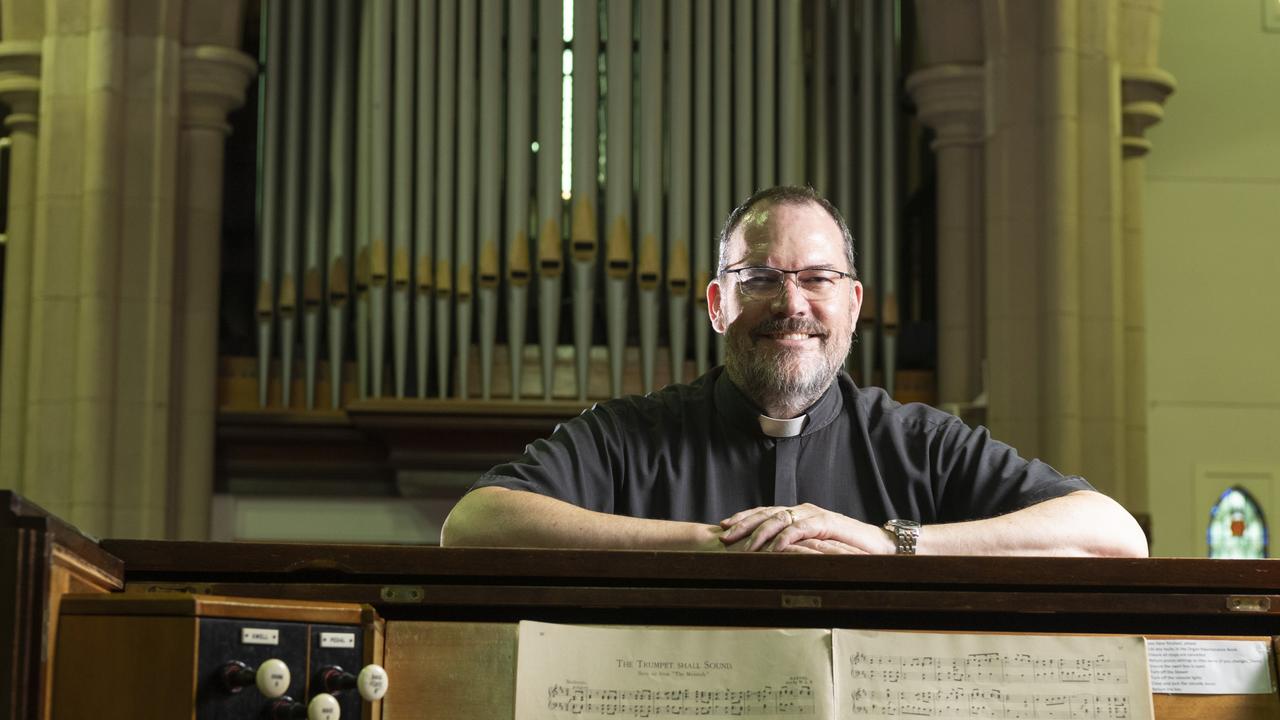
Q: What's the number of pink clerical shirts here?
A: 0